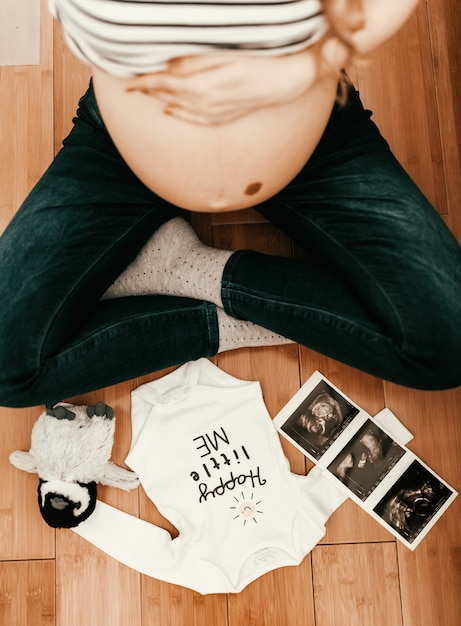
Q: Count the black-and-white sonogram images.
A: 3